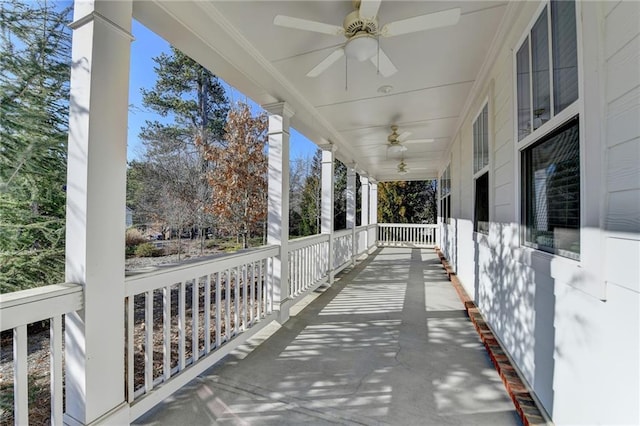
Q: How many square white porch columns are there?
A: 6